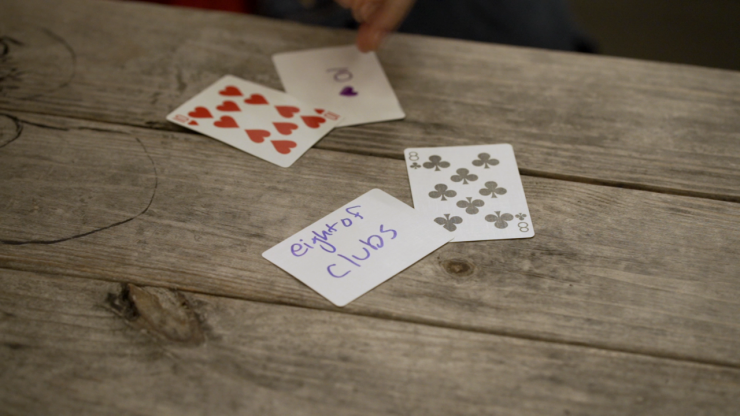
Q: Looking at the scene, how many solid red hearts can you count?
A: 12